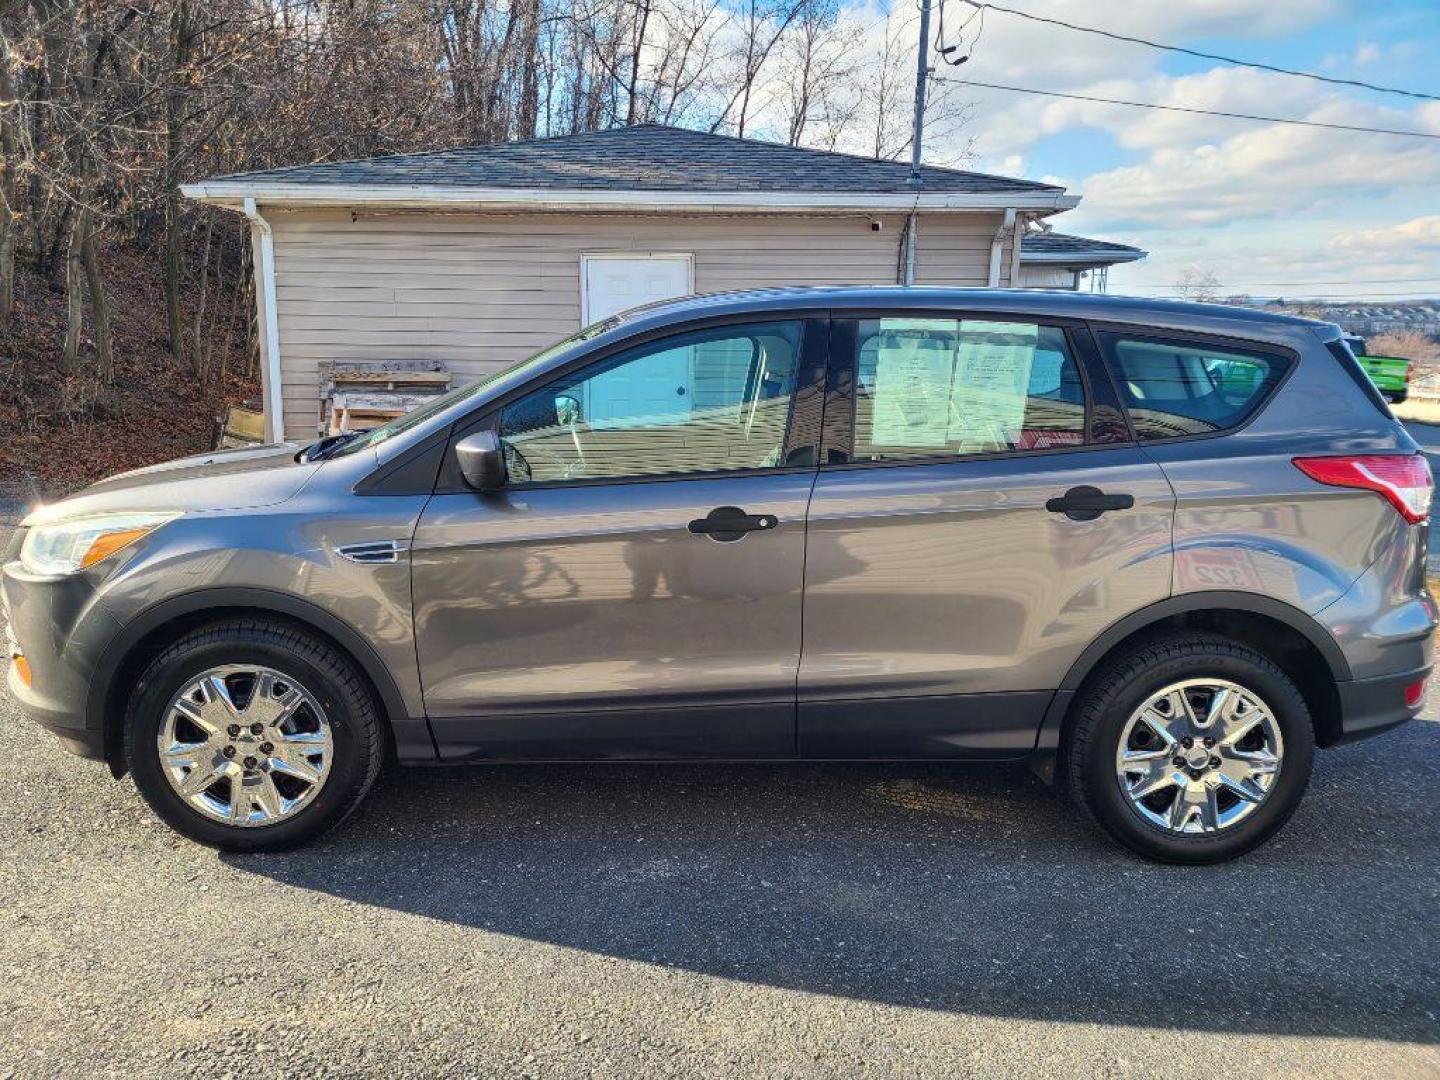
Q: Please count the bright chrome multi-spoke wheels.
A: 2